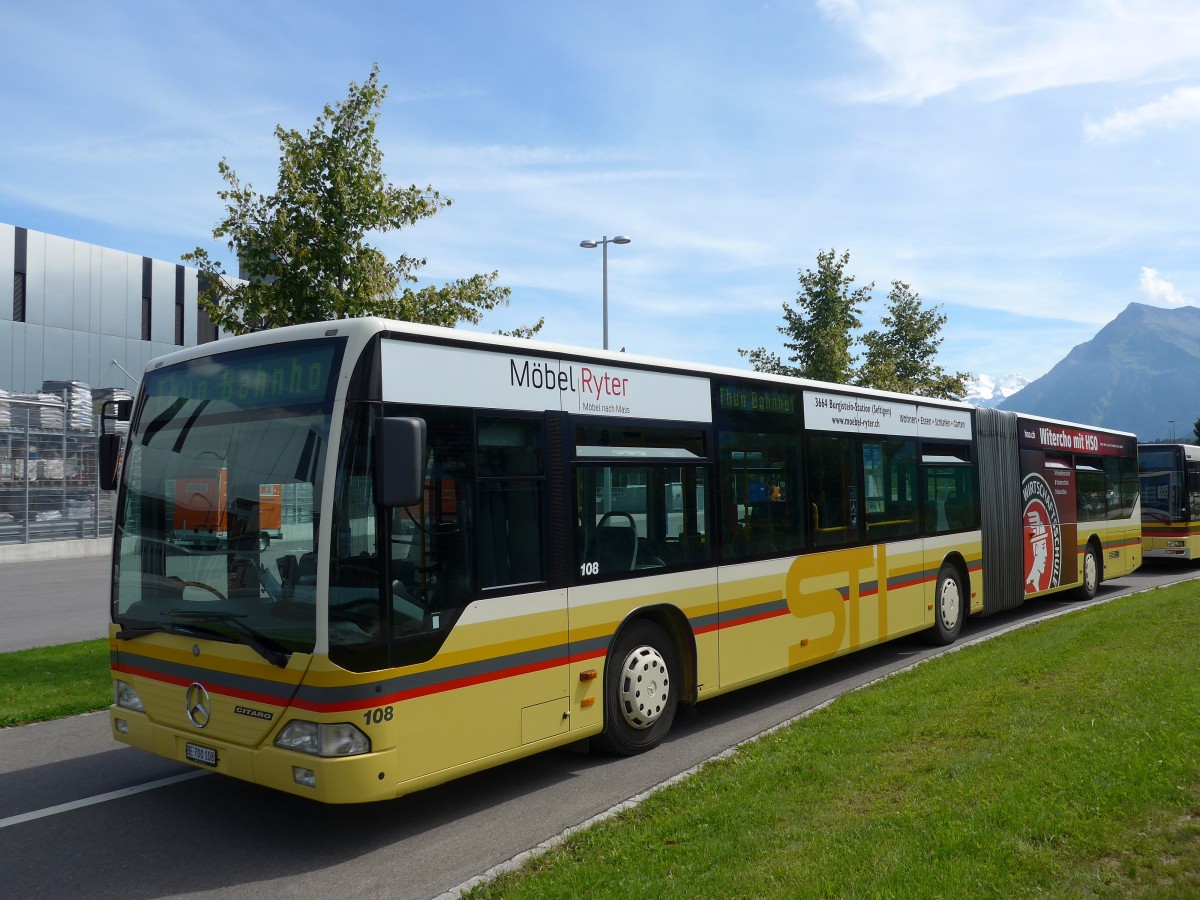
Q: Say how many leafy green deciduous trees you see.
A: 3